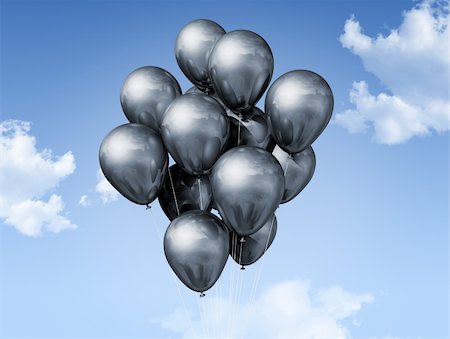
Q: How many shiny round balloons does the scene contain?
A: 13